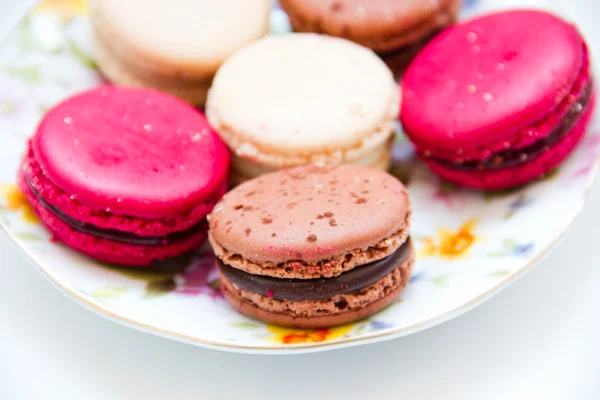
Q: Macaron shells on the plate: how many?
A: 12